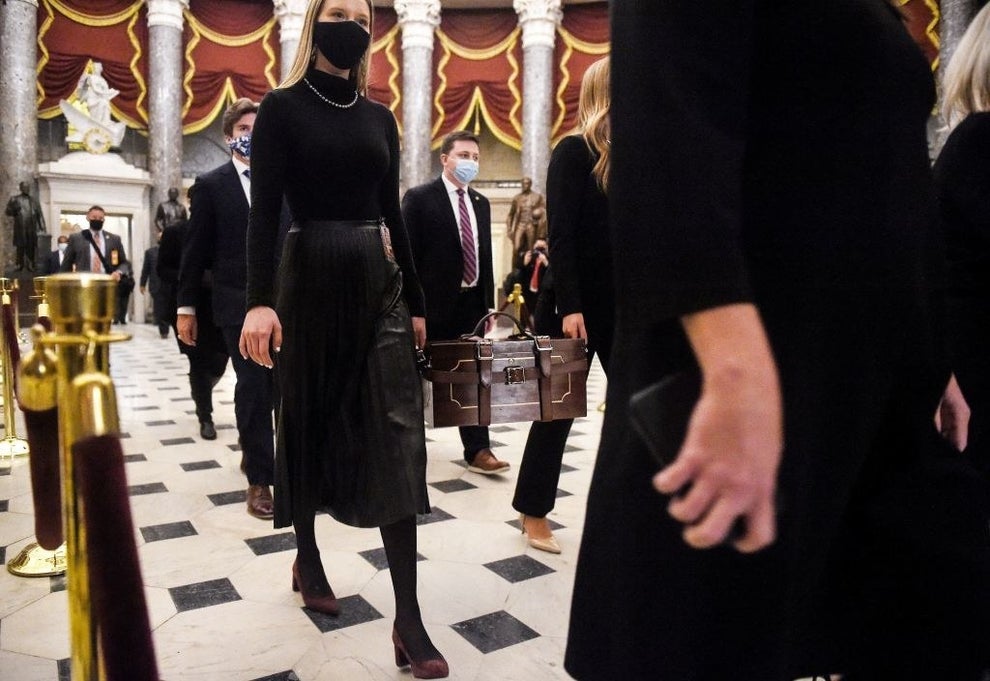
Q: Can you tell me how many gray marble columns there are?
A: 6